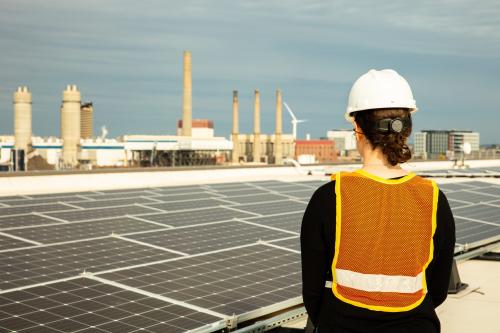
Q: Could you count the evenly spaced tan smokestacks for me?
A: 3